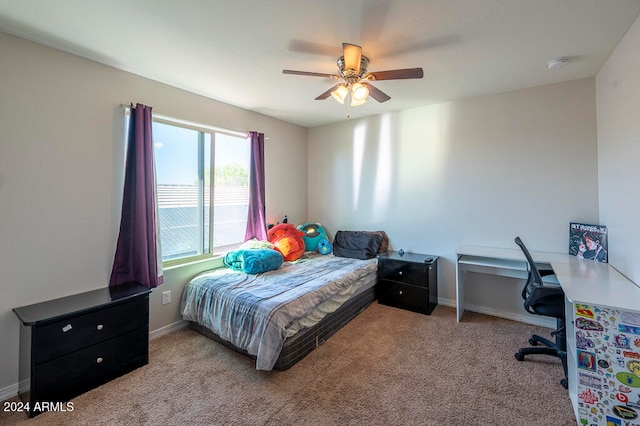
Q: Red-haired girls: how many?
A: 0